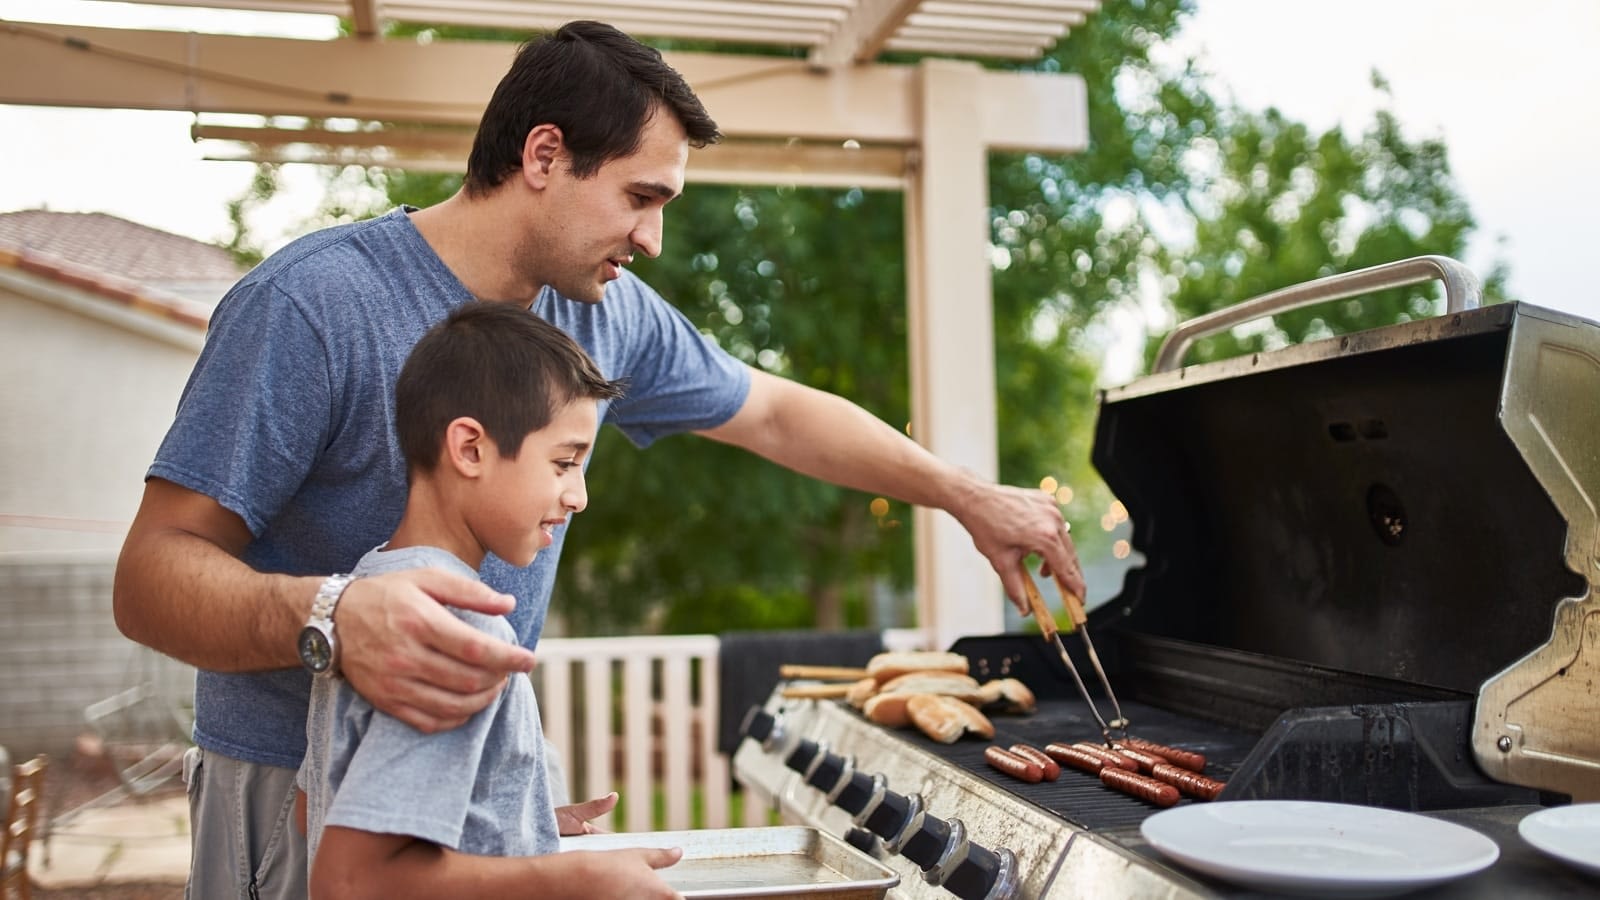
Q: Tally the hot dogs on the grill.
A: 8